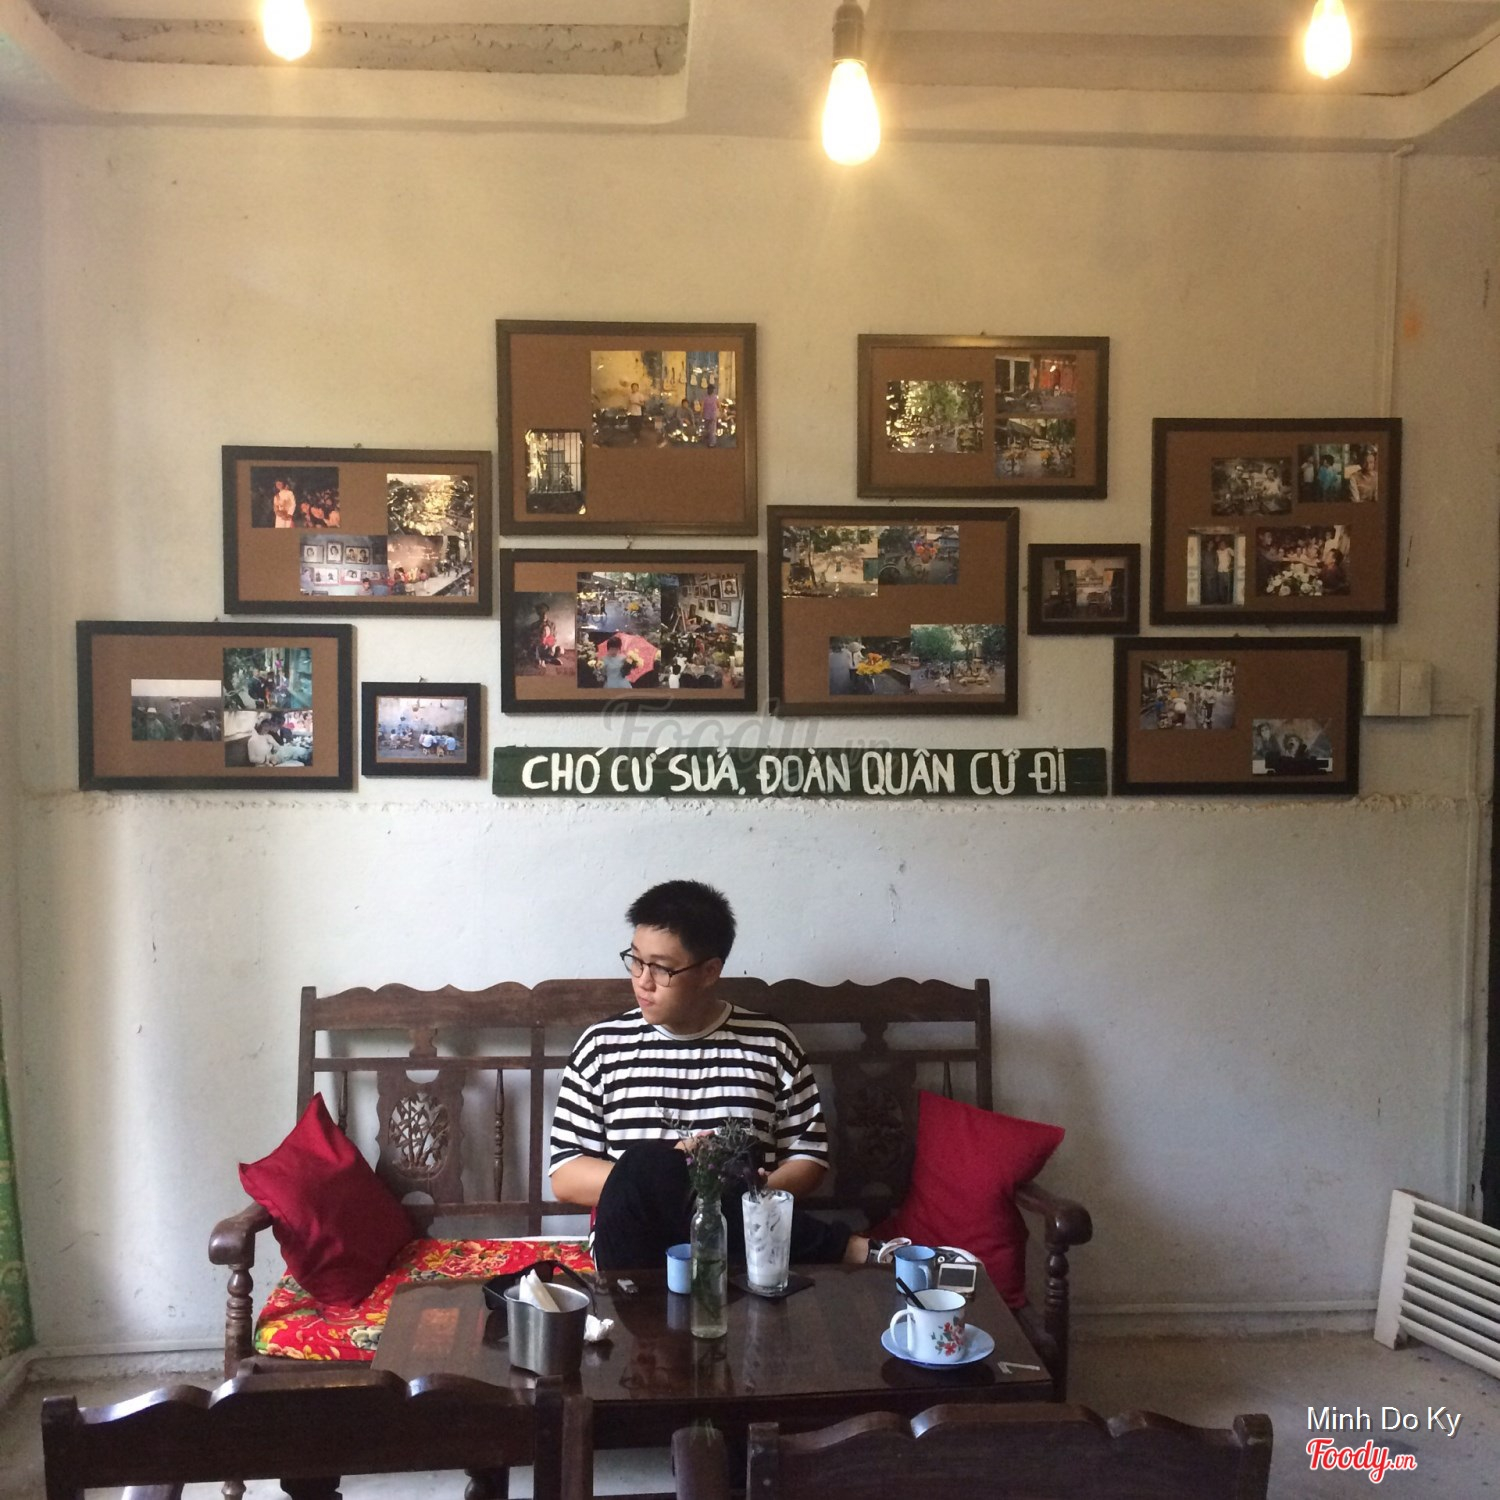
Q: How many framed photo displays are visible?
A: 10